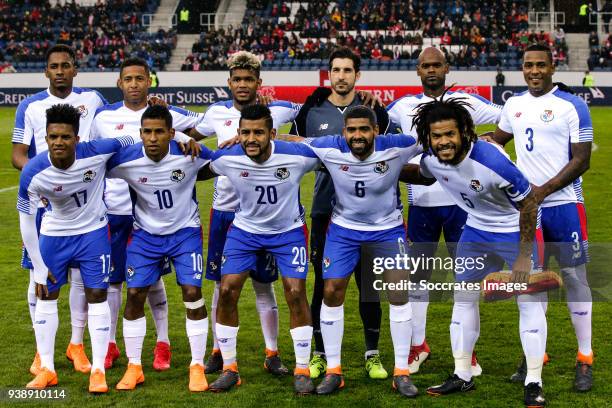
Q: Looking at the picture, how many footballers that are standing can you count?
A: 11